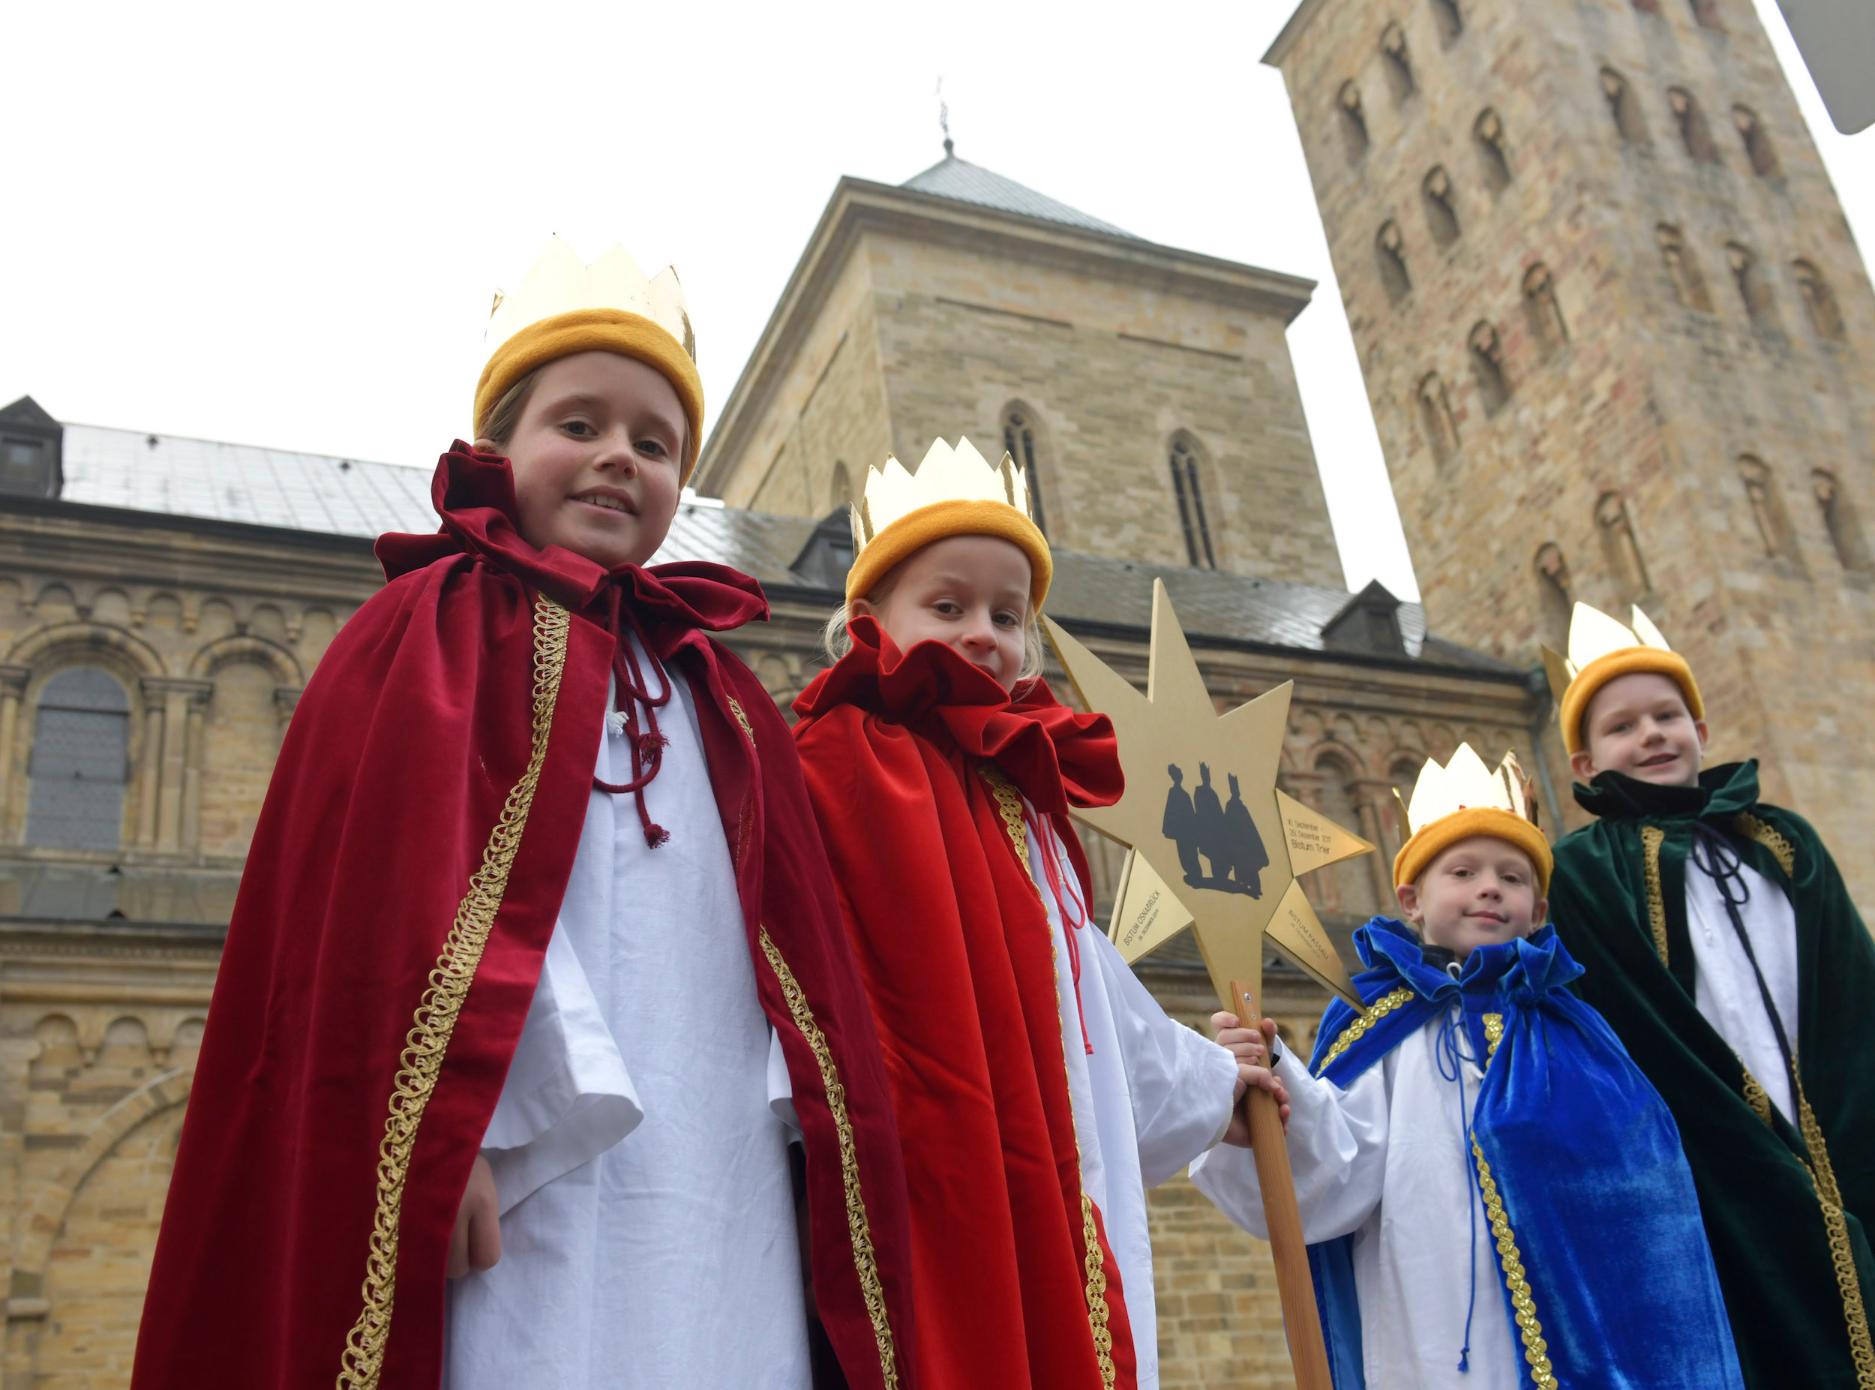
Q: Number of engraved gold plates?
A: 3